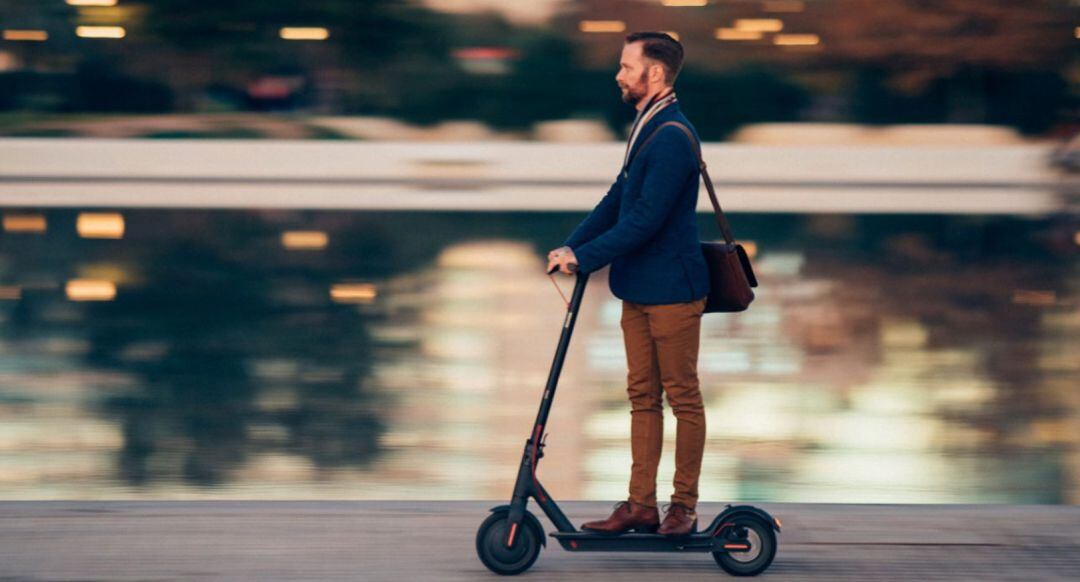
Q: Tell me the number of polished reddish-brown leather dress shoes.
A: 2